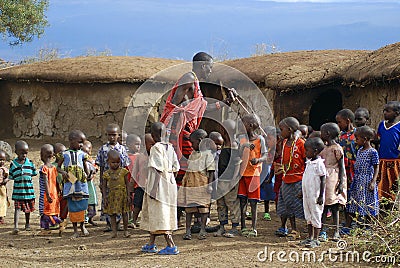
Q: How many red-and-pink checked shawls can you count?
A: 1